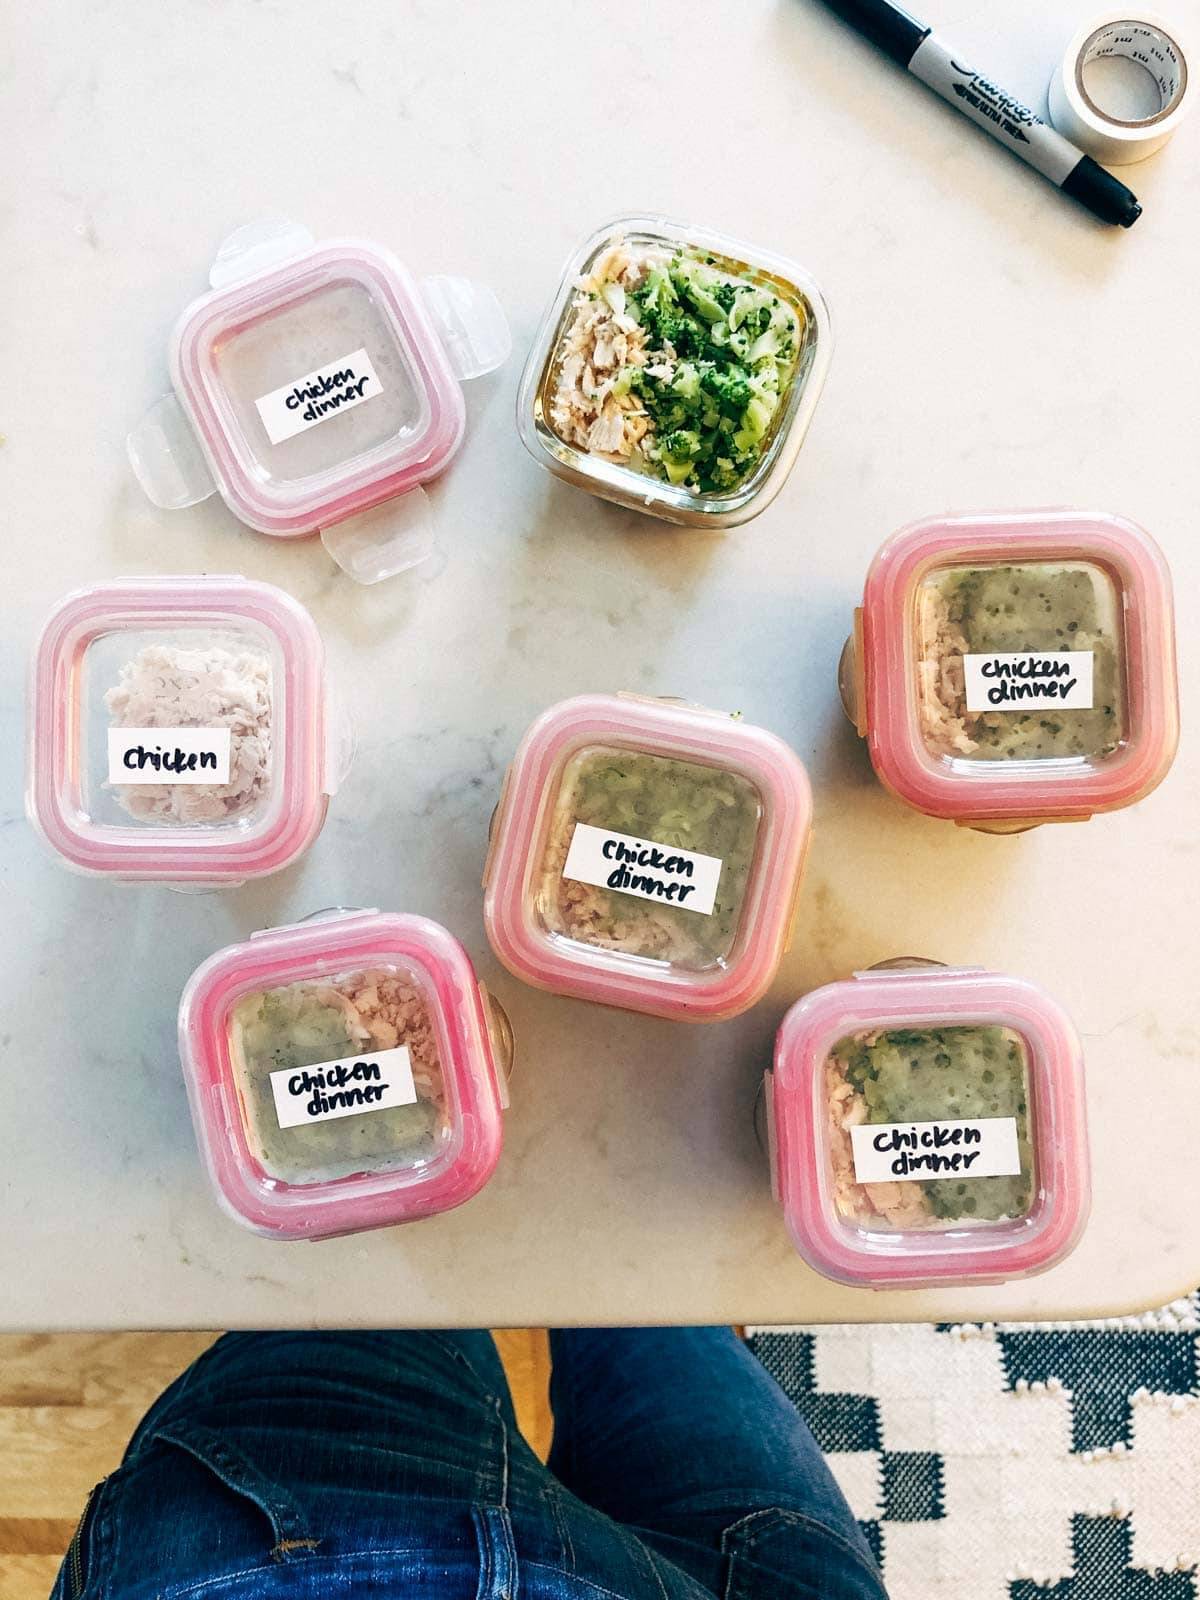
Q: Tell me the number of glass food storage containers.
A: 6